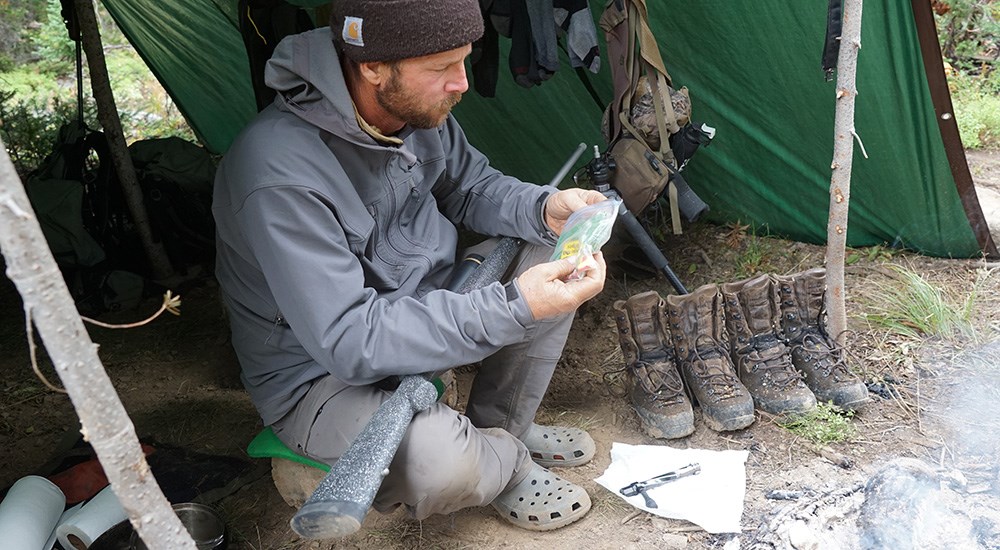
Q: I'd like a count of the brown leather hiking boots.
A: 4